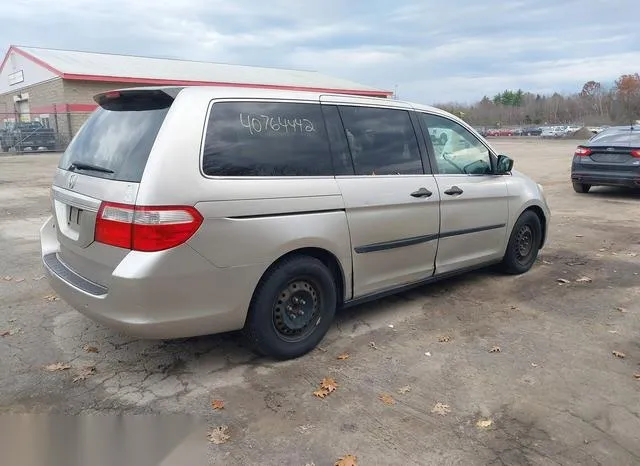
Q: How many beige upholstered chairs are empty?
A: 0